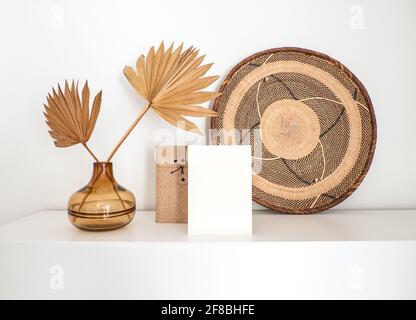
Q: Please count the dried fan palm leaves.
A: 2